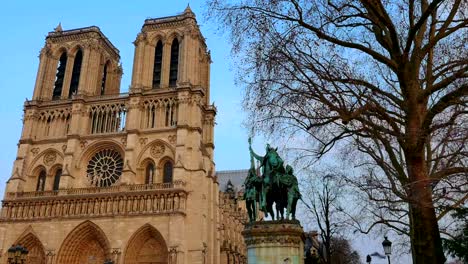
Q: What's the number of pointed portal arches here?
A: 3